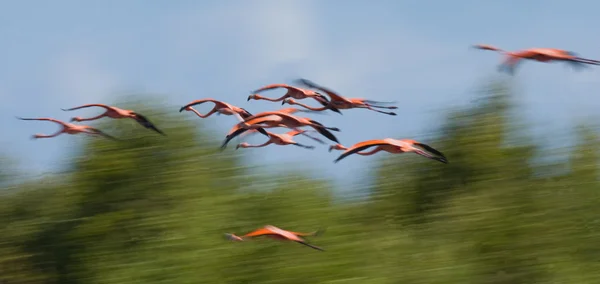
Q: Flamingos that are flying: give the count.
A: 11